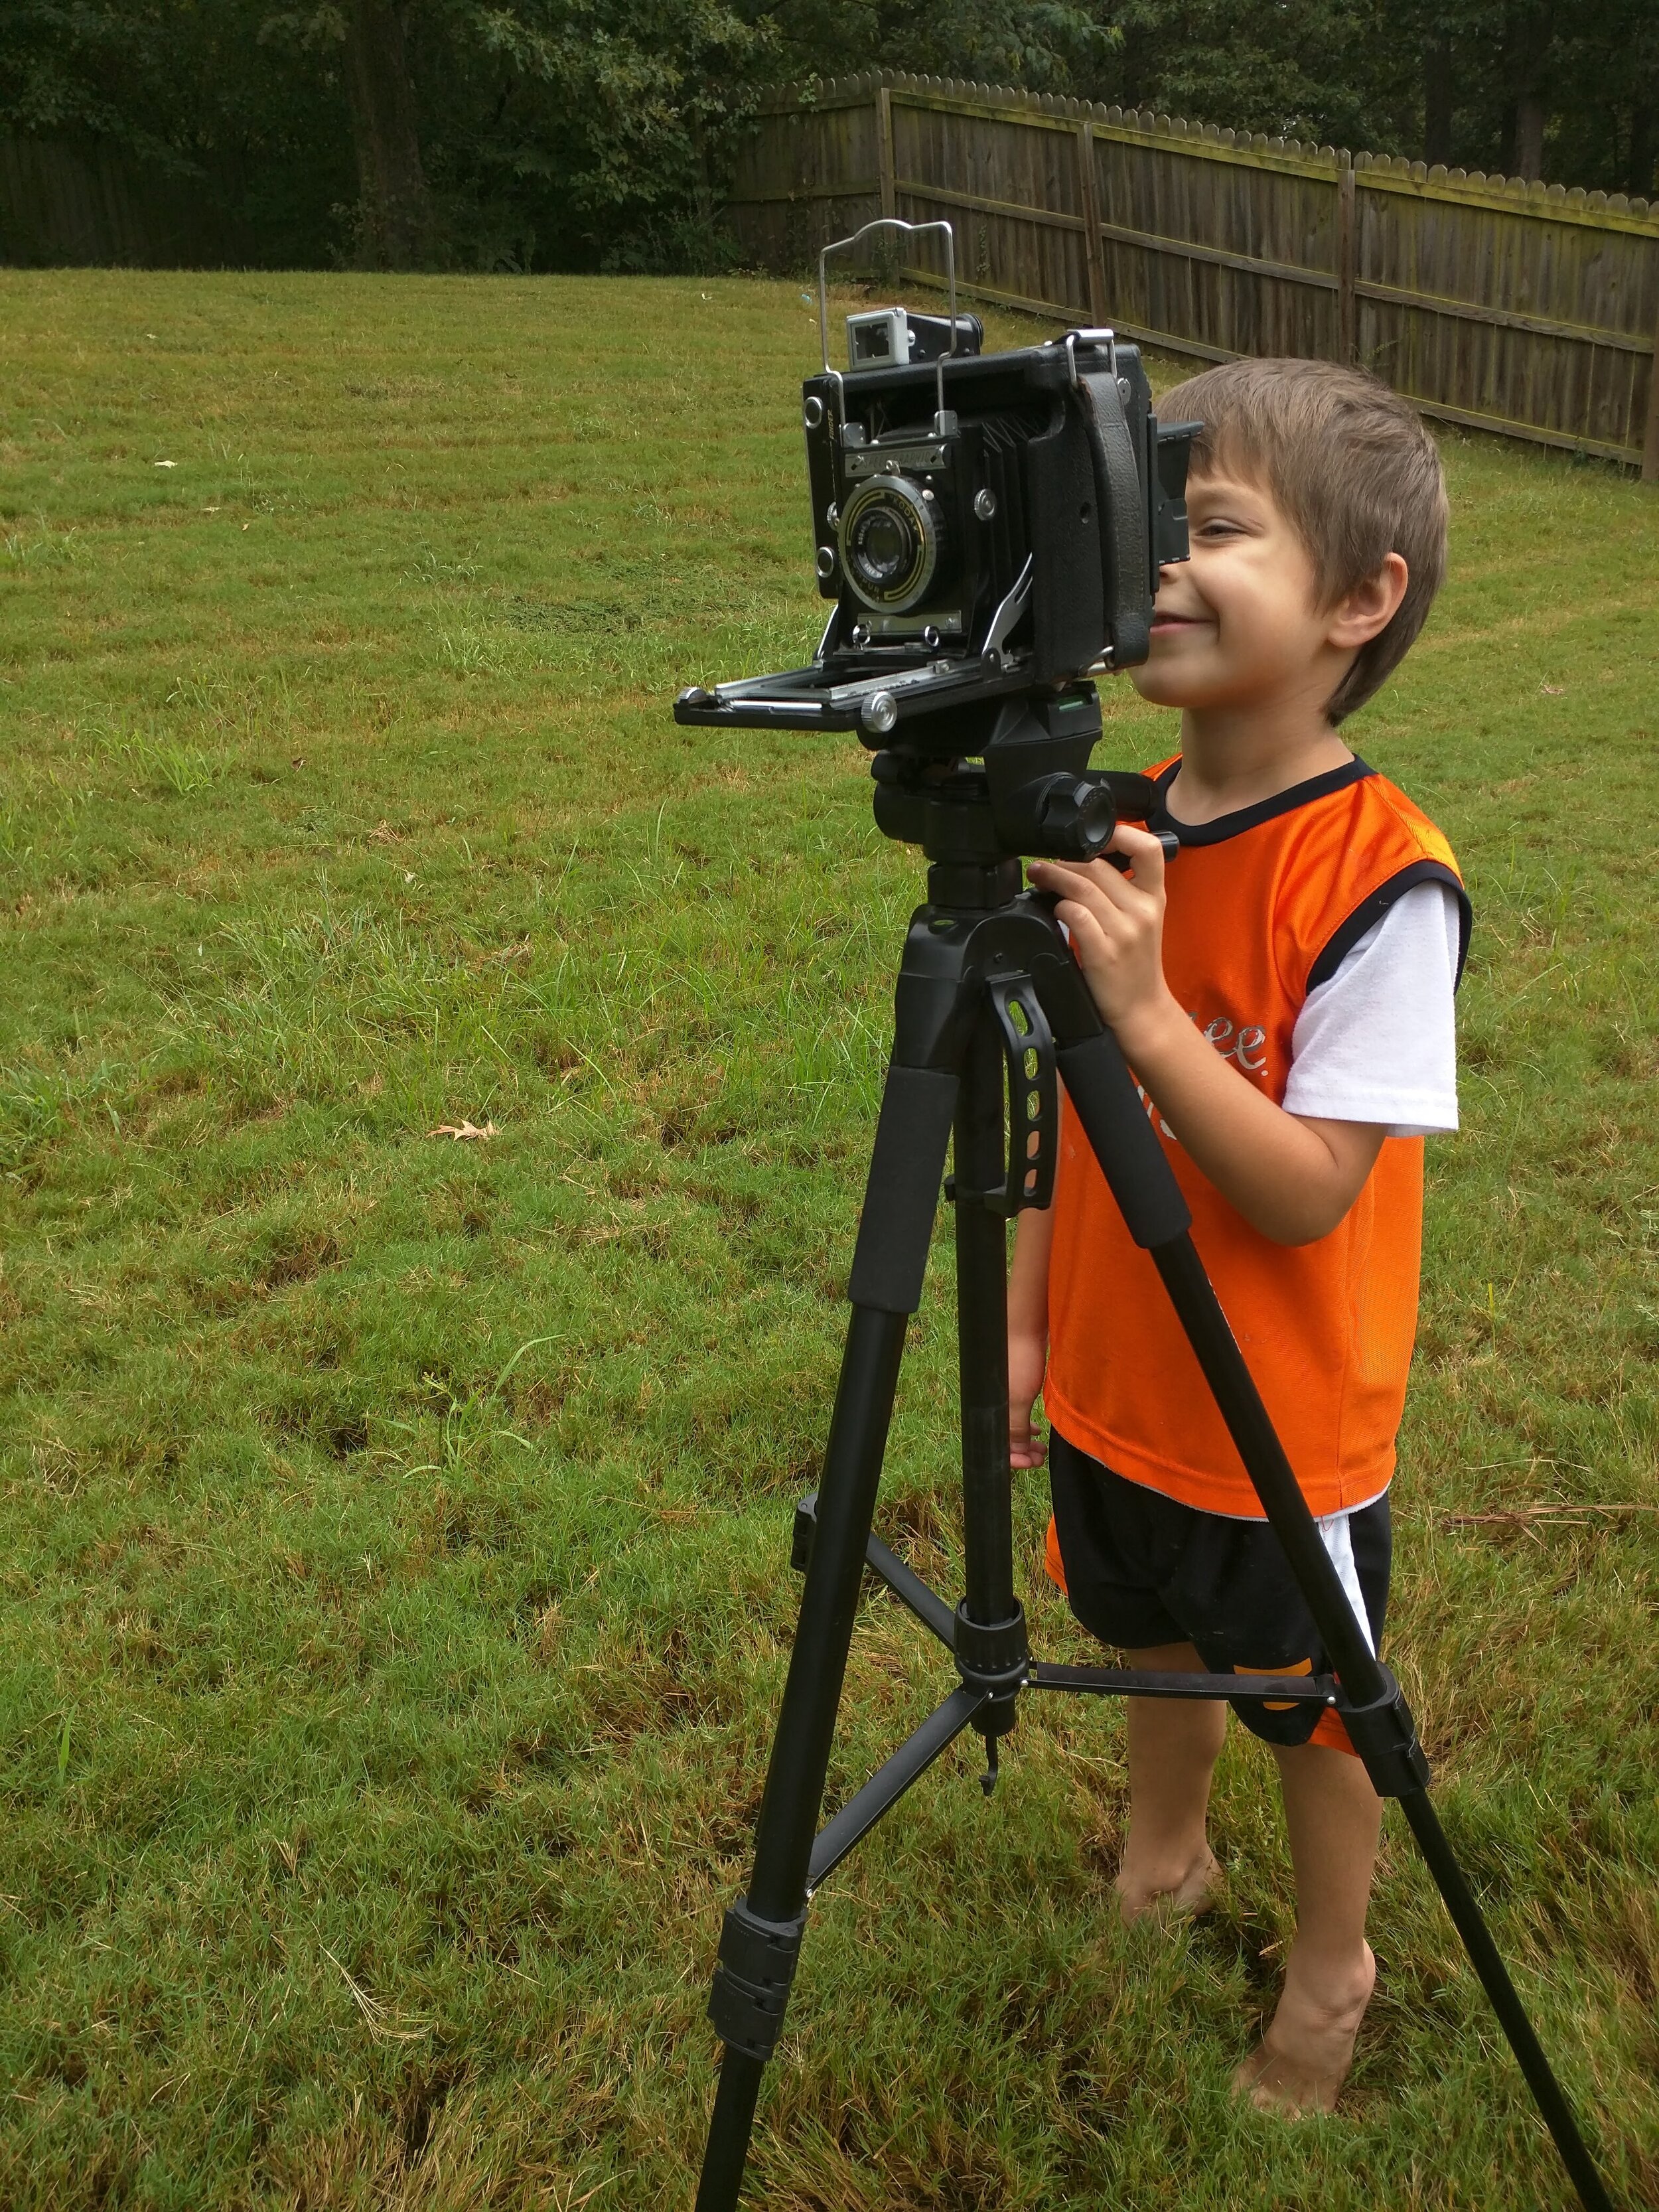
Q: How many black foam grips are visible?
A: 2